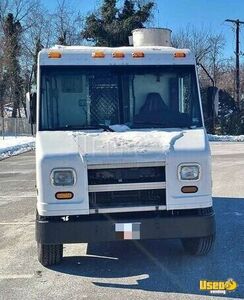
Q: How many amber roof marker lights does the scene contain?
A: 5